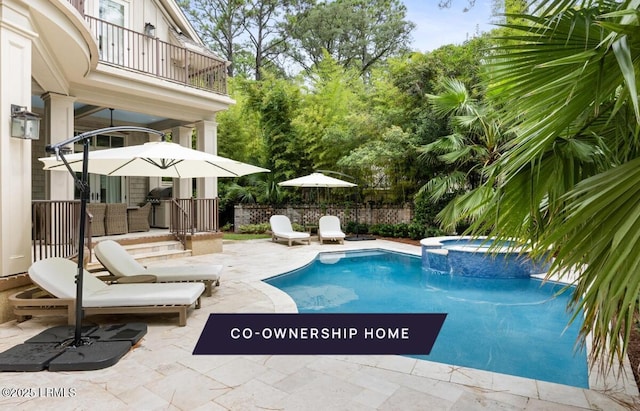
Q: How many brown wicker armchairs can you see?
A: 3